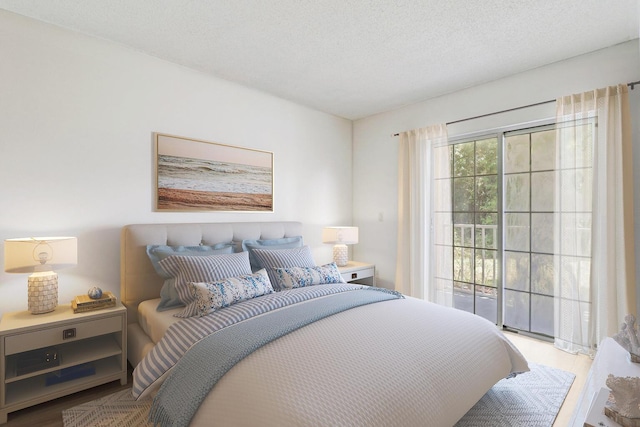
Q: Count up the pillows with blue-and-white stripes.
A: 2